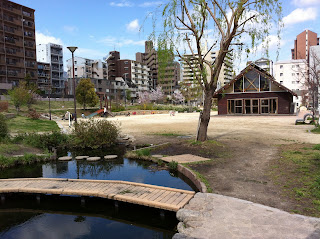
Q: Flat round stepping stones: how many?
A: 4